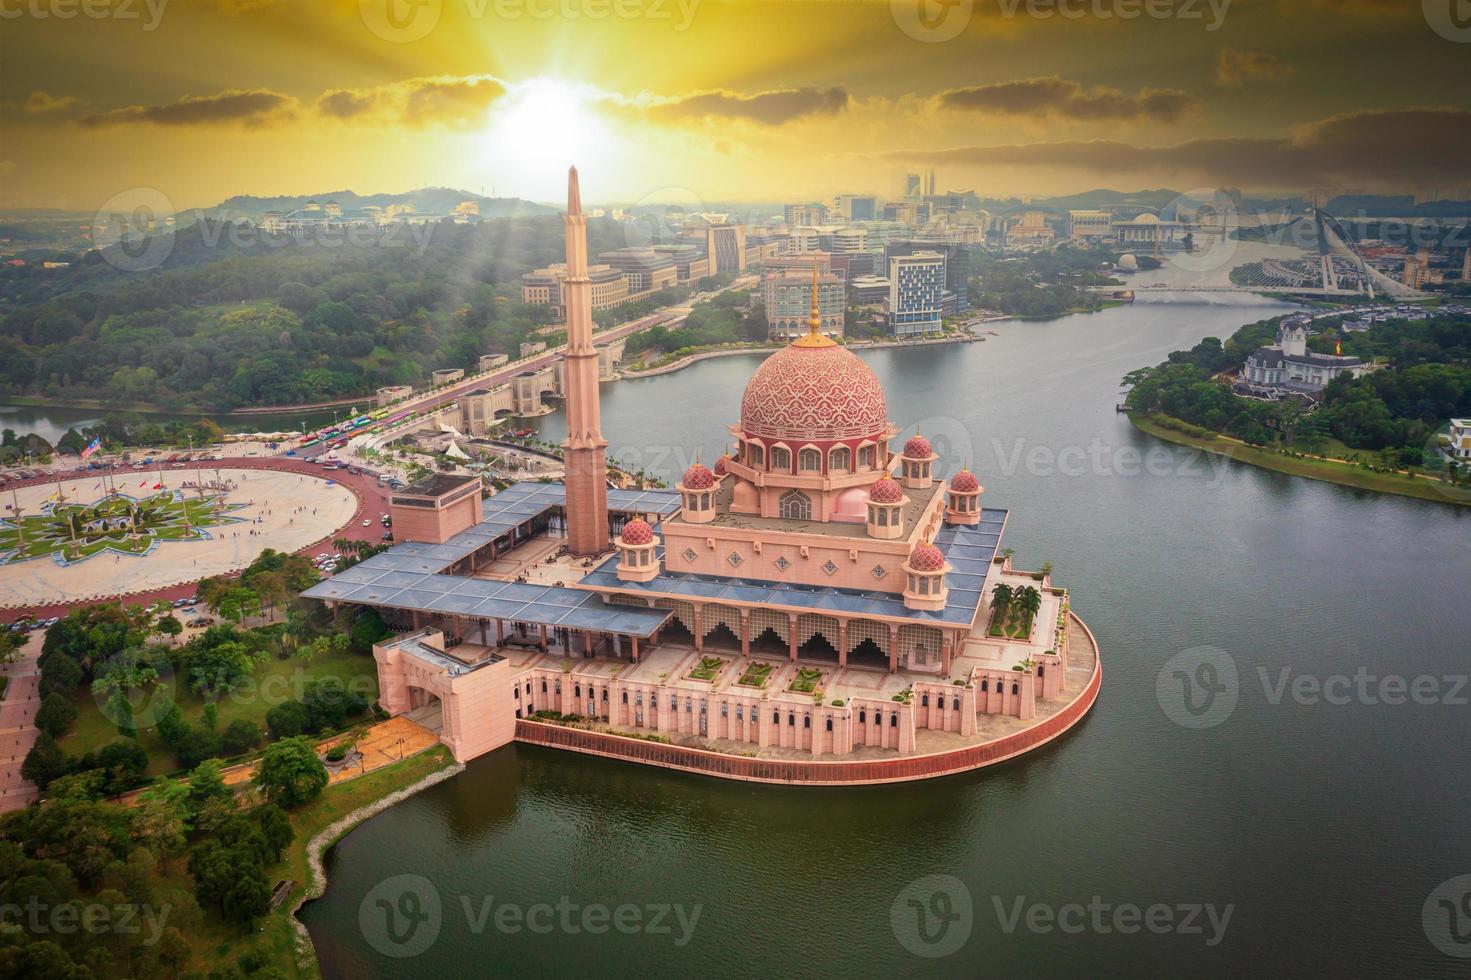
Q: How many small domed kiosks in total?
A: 7